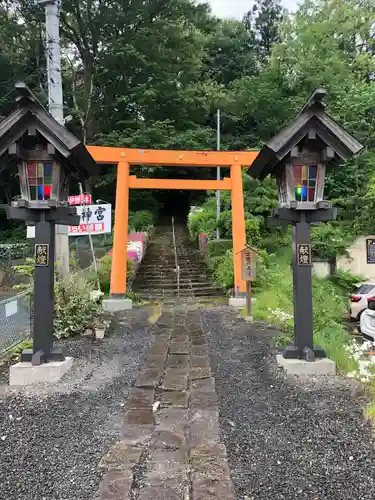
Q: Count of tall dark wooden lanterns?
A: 2